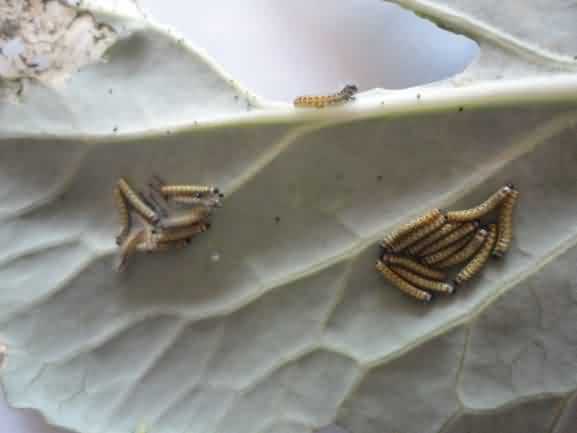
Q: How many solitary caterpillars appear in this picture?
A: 1